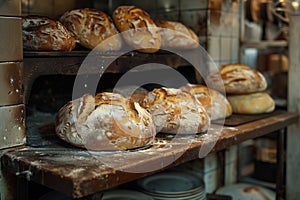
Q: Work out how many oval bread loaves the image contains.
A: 9